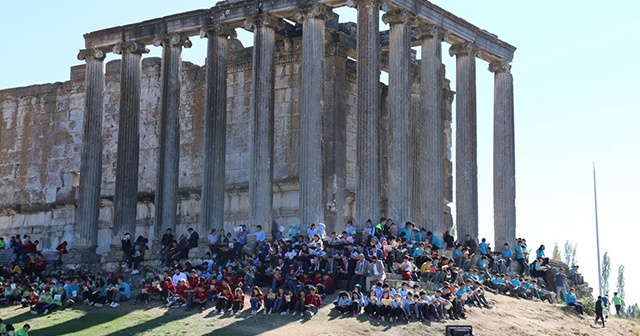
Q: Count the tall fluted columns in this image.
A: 11